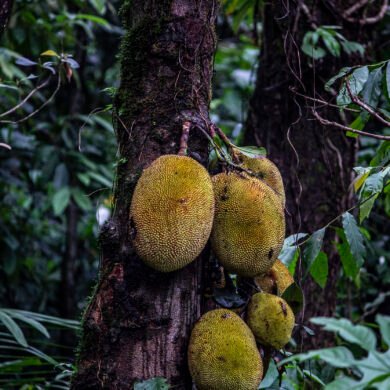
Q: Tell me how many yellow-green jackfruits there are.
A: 6